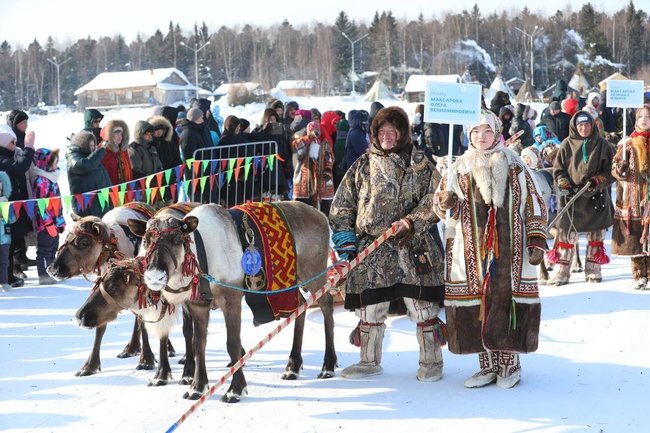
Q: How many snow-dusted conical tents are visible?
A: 4